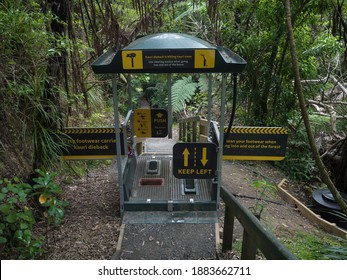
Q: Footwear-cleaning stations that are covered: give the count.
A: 1